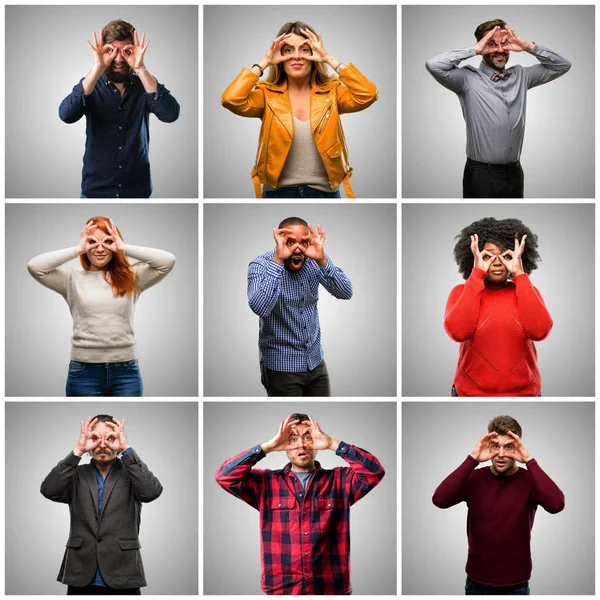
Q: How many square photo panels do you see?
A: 9